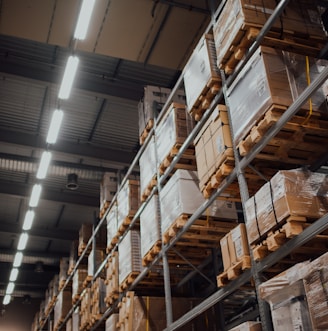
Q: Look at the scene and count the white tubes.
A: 11